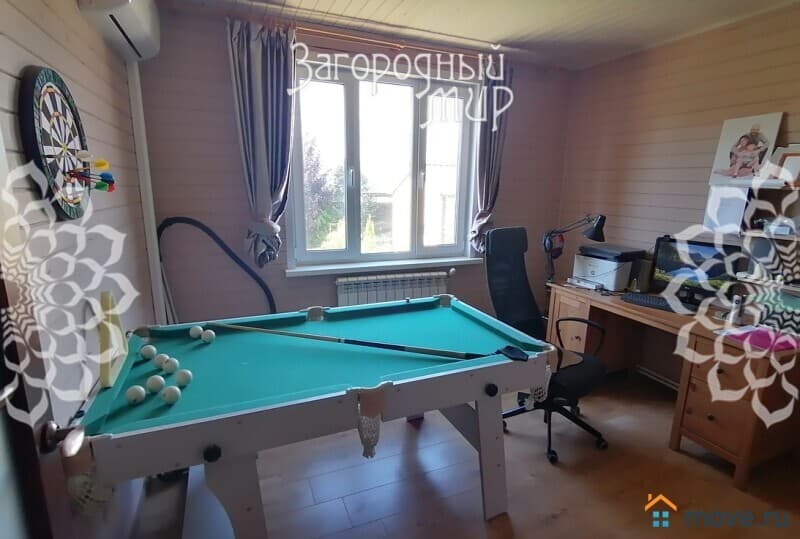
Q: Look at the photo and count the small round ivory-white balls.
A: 9